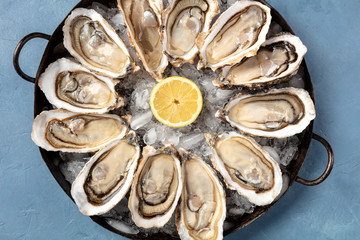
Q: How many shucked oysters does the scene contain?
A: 12